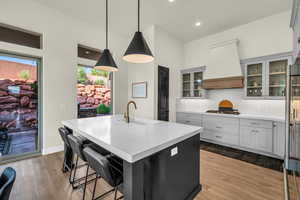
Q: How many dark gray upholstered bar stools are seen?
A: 3